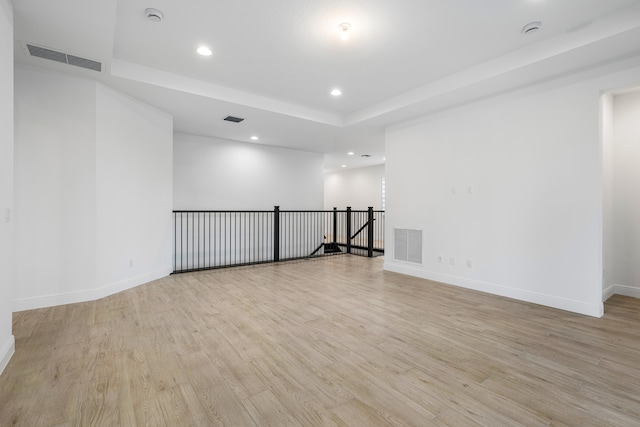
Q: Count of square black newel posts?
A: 4